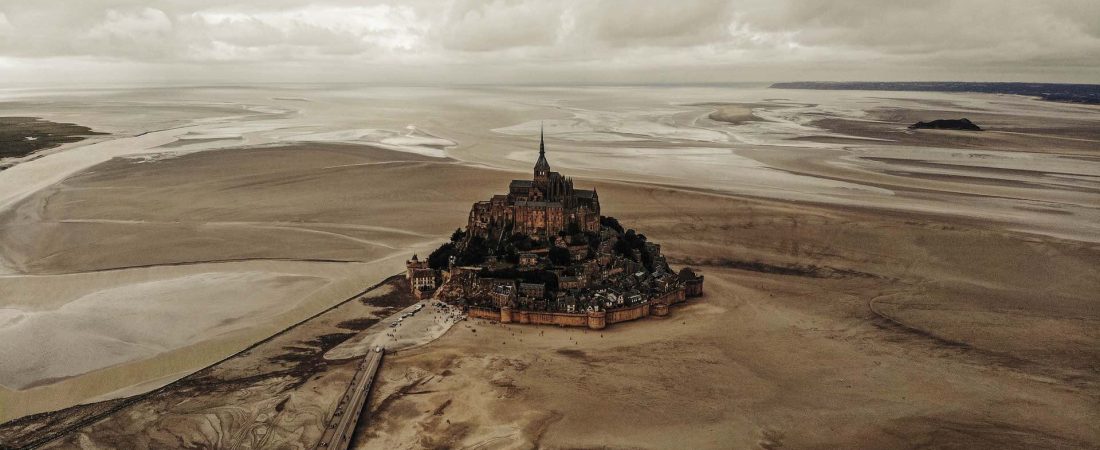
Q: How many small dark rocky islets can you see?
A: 1